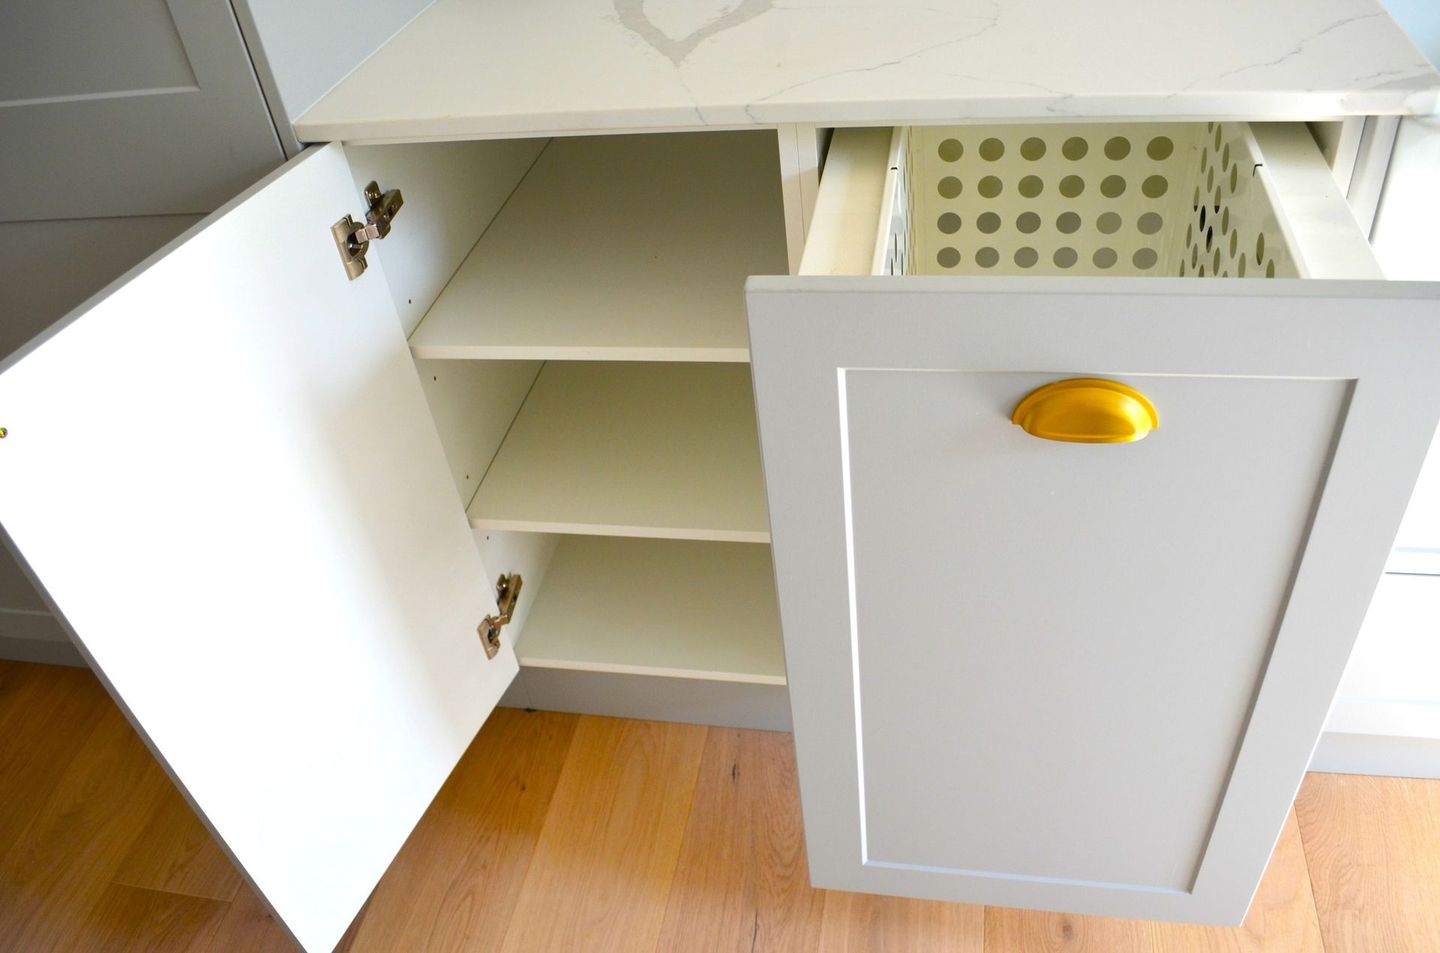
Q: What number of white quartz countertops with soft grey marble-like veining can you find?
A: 1